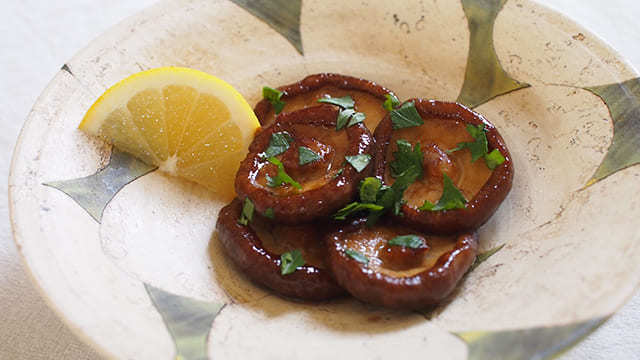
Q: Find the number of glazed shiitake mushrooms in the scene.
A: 5